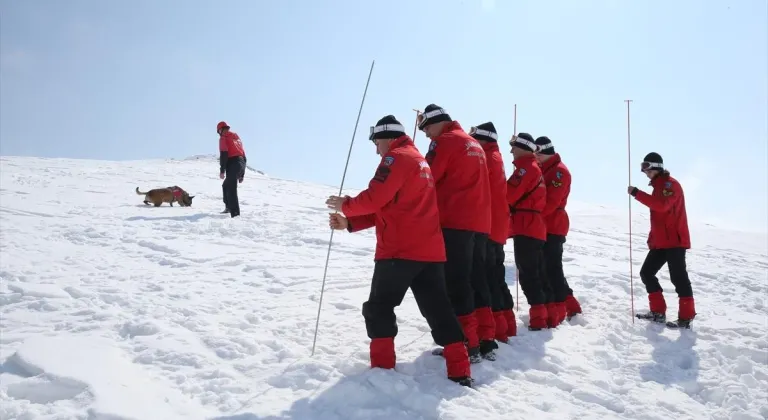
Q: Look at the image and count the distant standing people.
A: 1